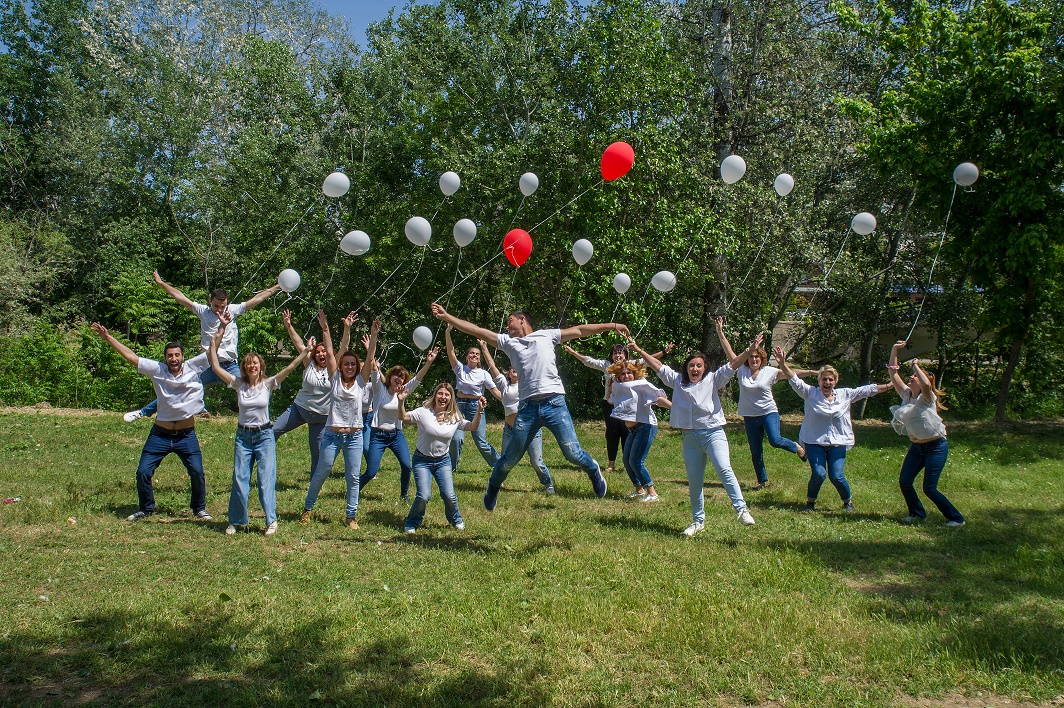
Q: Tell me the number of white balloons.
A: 15